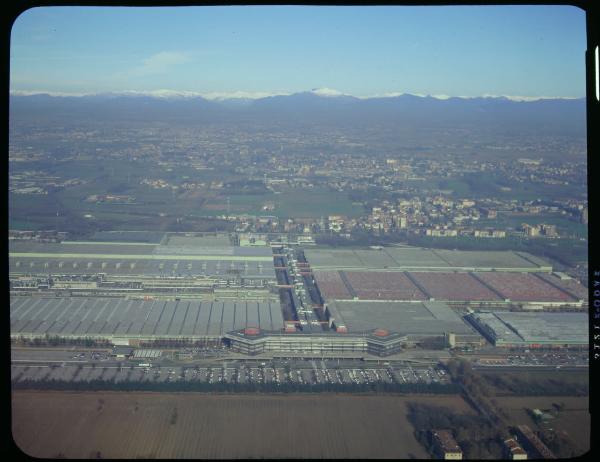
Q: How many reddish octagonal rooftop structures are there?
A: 2